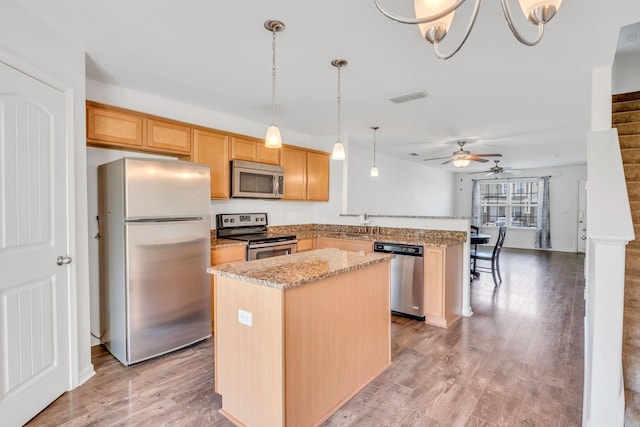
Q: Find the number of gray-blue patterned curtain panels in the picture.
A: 2